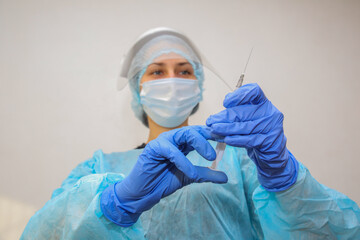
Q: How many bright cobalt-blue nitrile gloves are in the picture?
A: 2